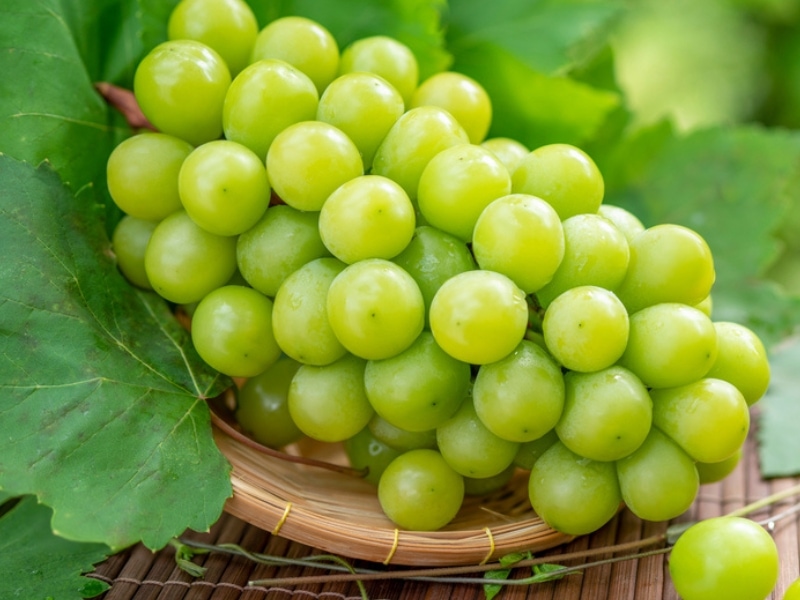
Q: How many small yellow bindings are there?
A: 3